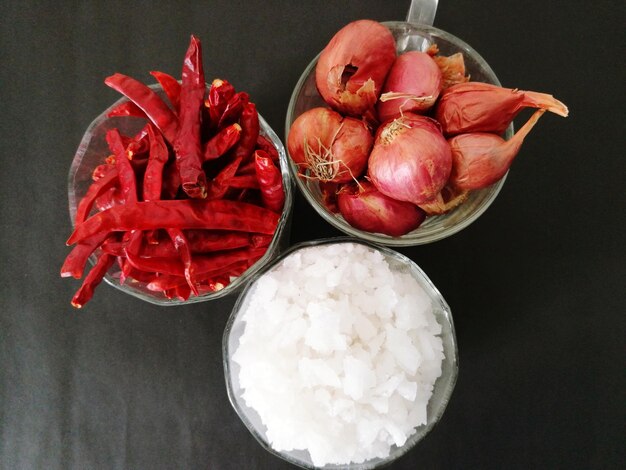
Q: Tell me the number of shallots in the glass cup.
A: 7